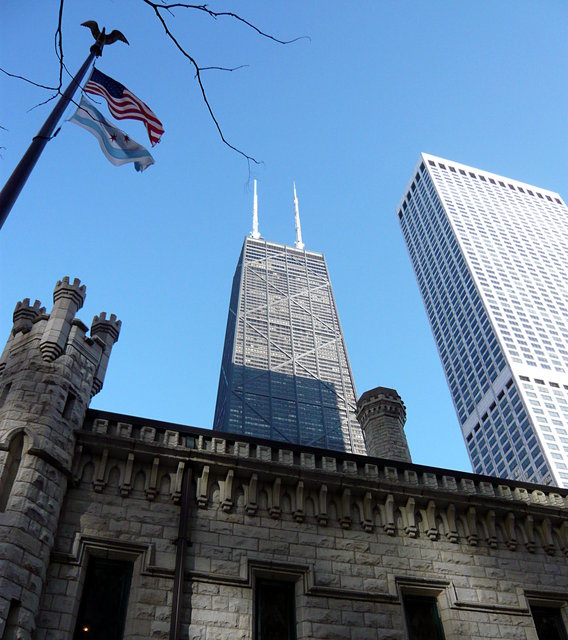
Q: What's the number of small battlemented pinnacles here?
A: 3